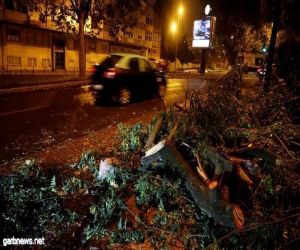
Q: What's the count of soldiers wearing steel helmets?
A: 0